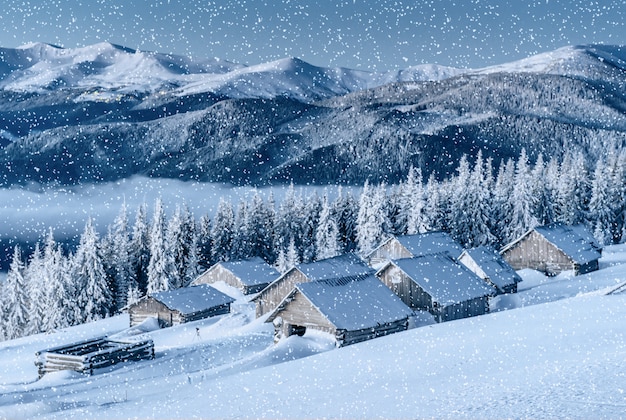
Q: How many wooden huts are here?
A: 8